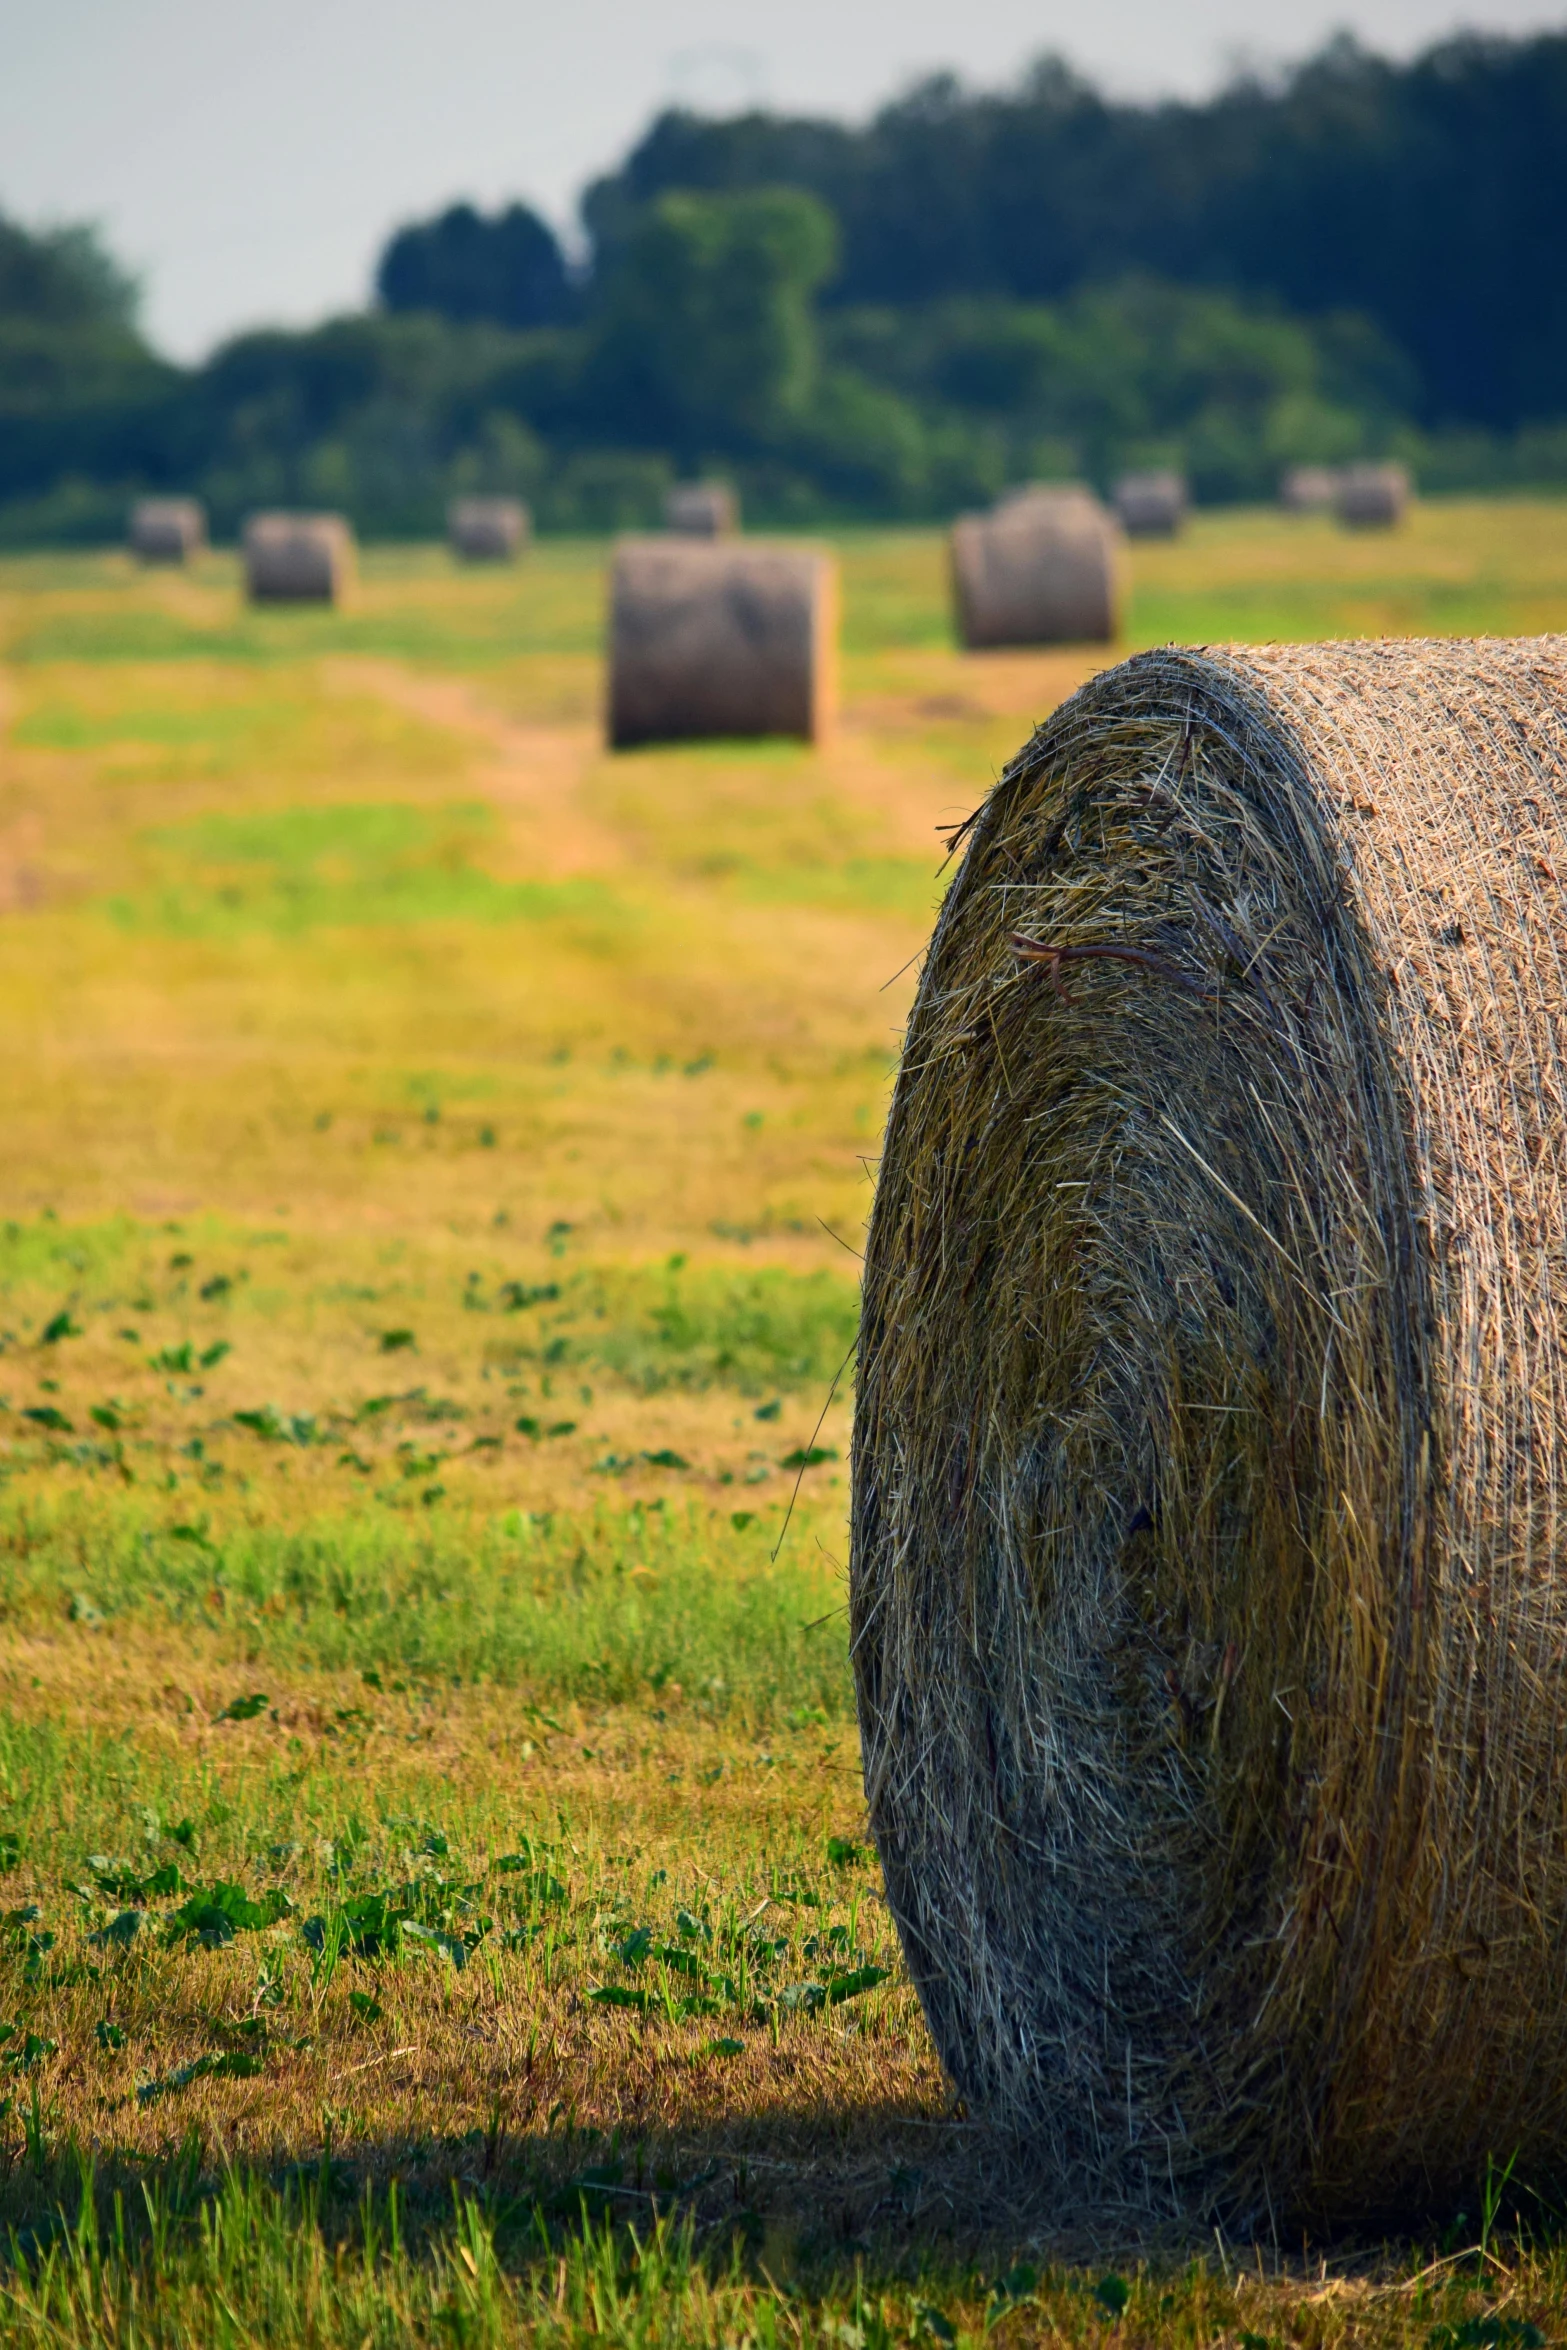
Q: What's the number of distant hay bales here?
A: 9